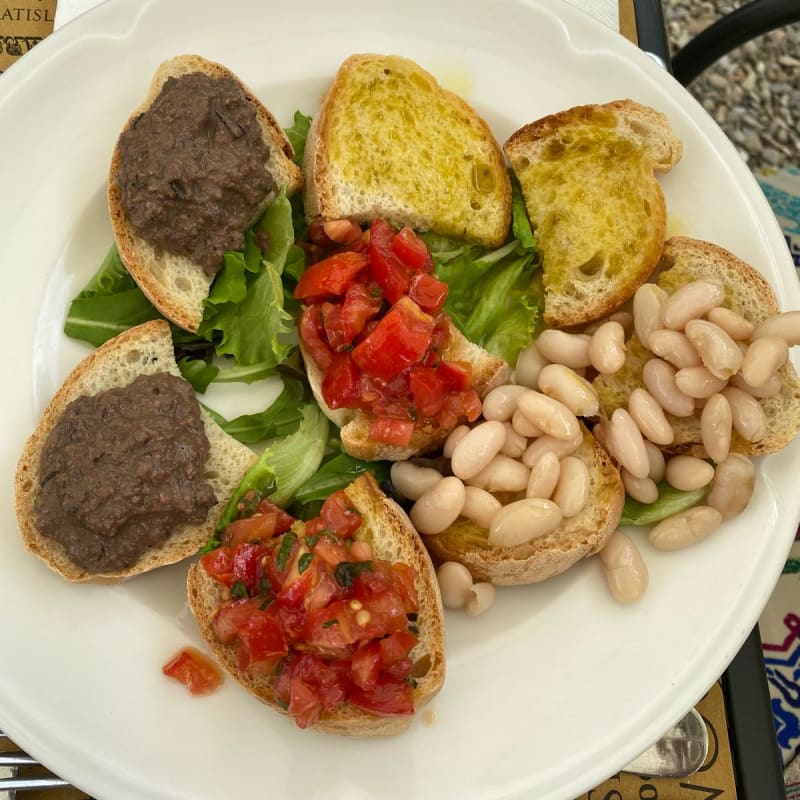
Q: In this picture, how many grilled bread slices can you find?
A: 8